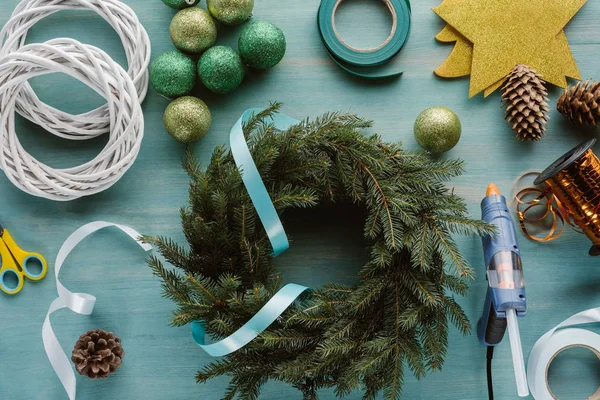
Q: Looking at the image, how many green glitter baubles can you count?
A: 8